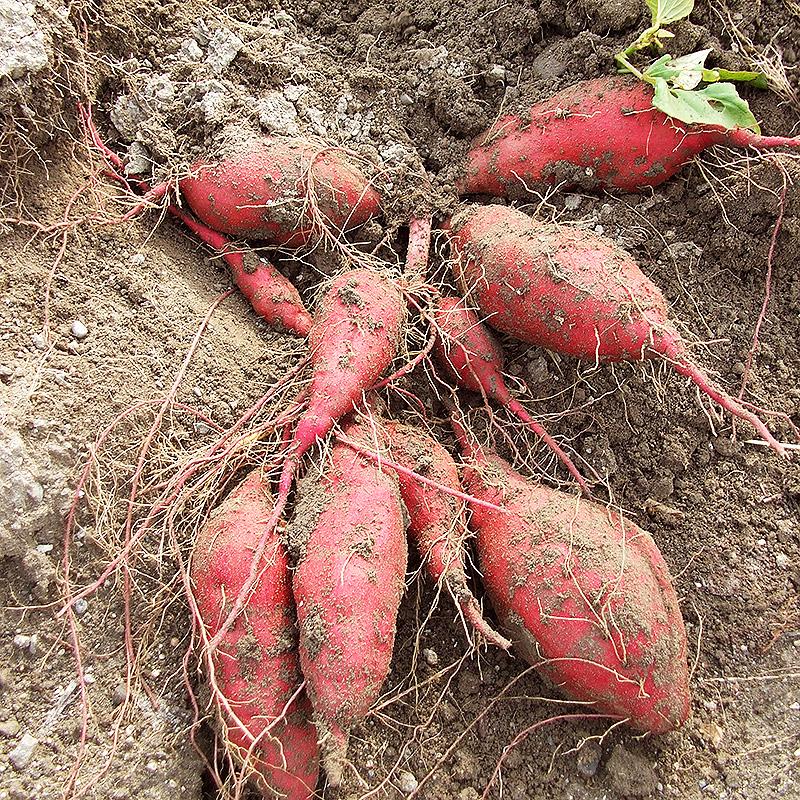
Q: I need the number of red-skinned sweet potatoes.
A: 10